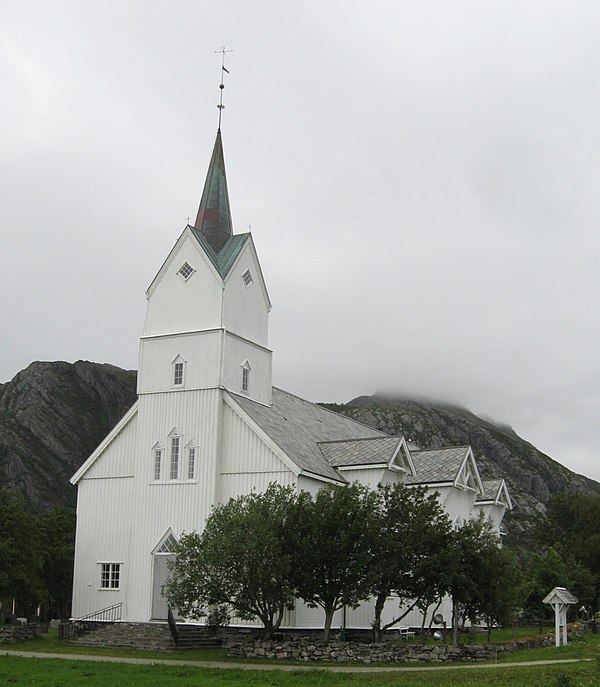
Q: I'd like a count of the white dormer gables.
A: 3